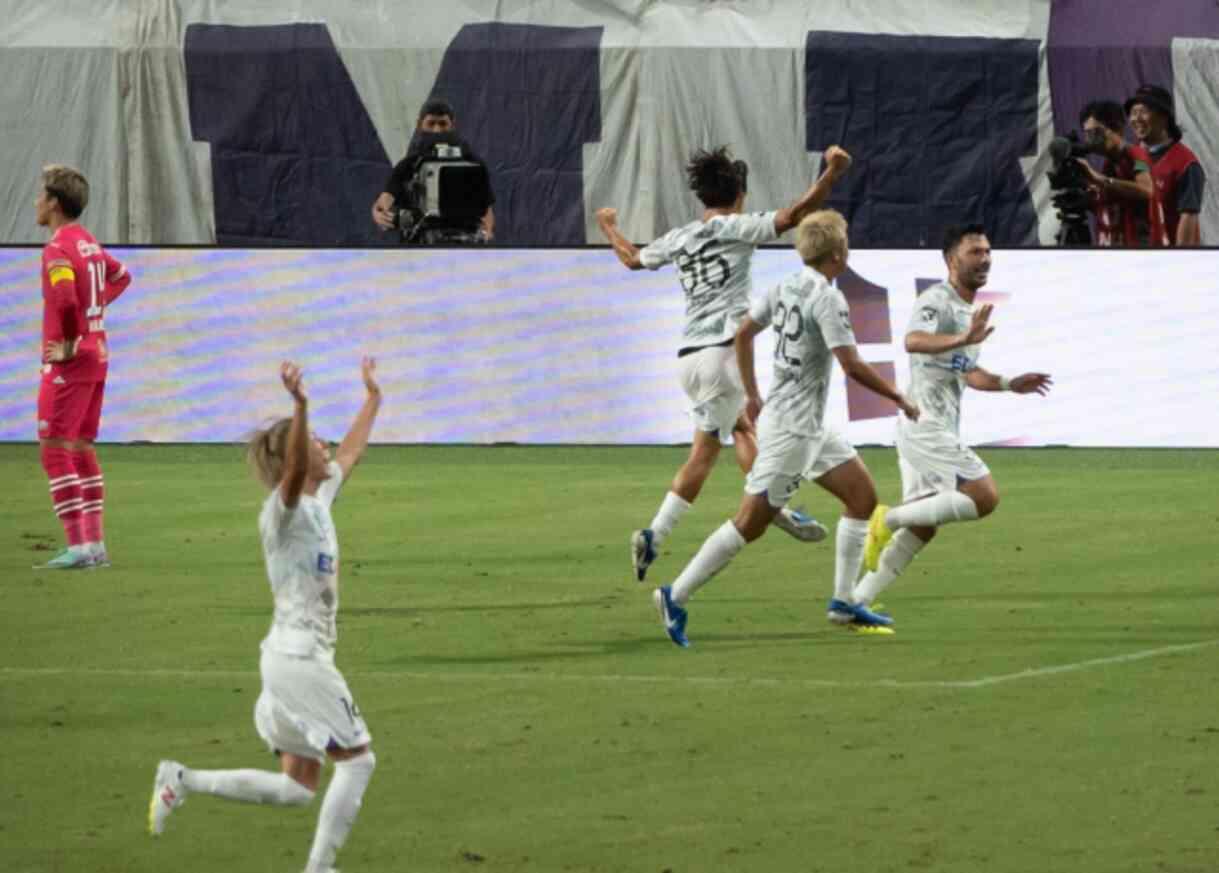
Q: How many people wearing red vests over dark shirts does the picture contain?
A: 2